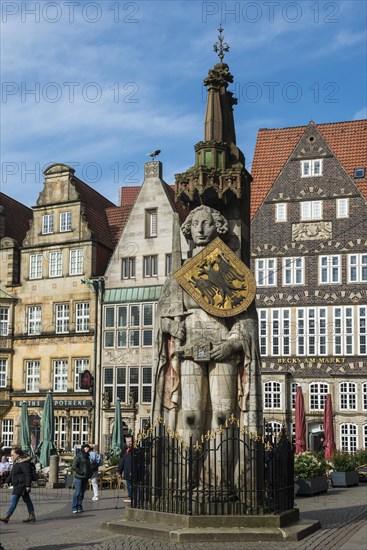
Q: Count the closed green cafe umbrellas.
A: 3